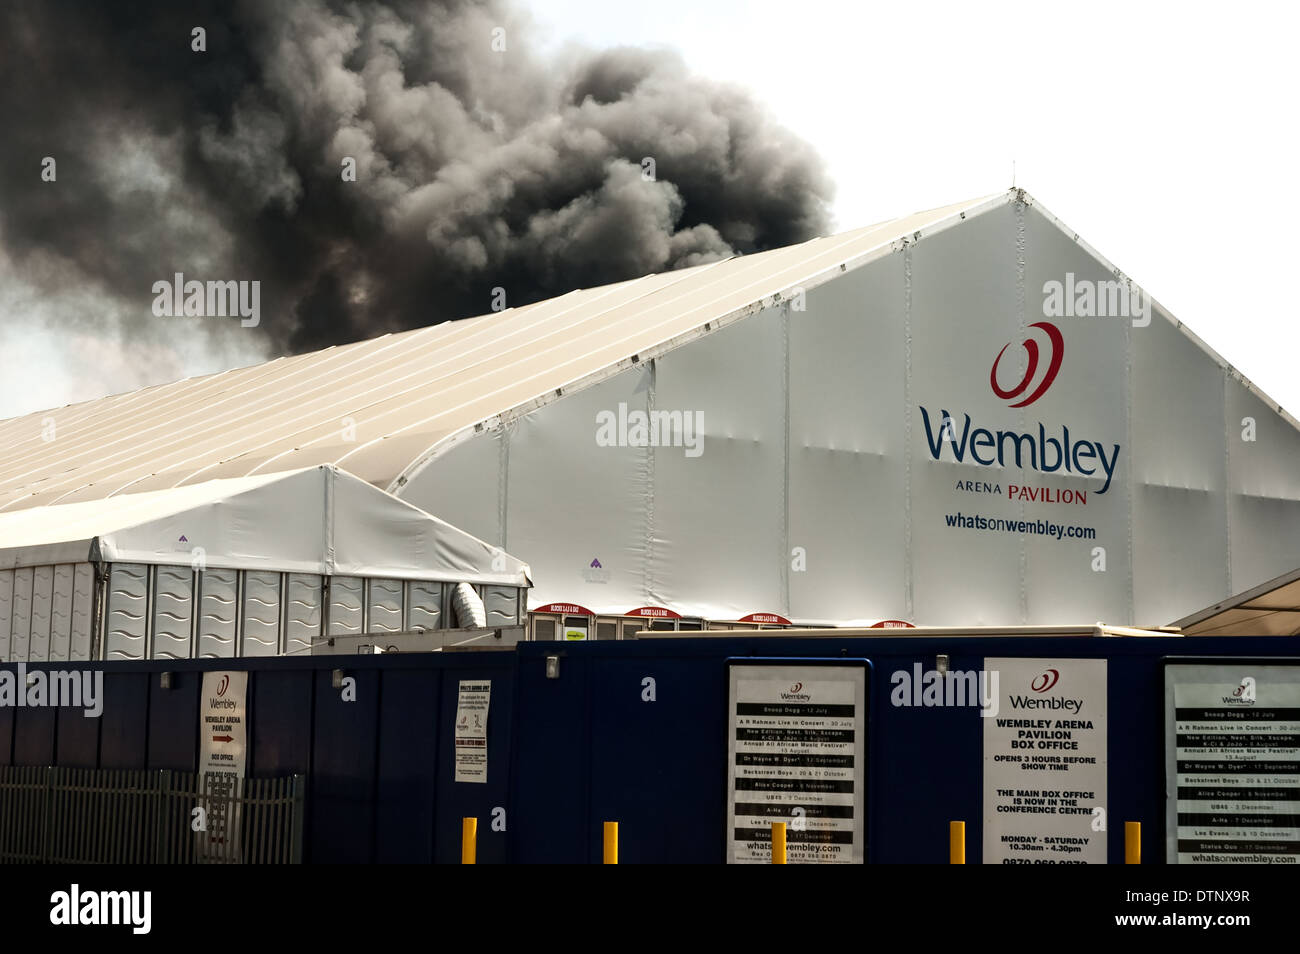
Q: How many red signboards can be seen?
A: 4